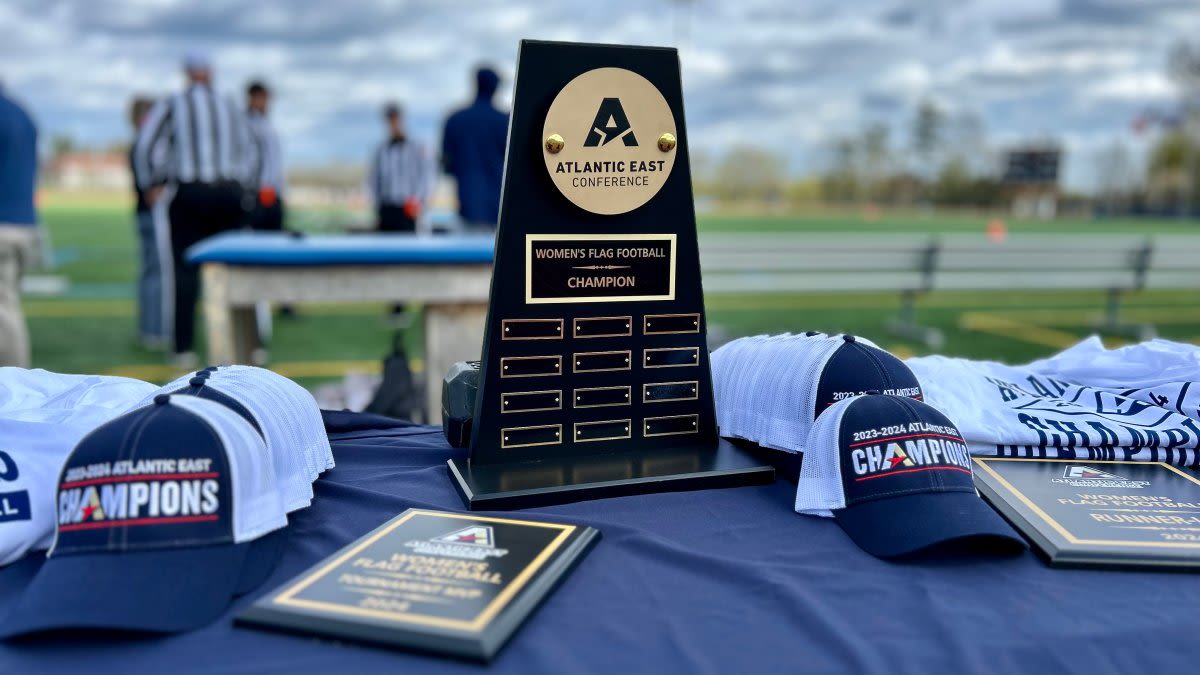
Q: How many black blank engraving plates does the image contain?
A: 12